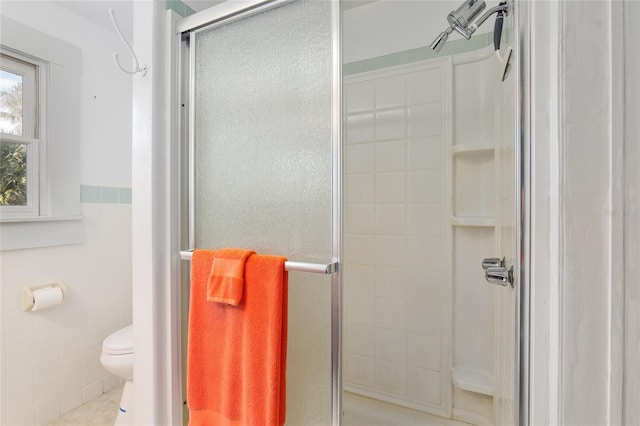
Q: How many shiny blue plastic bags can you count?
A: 0